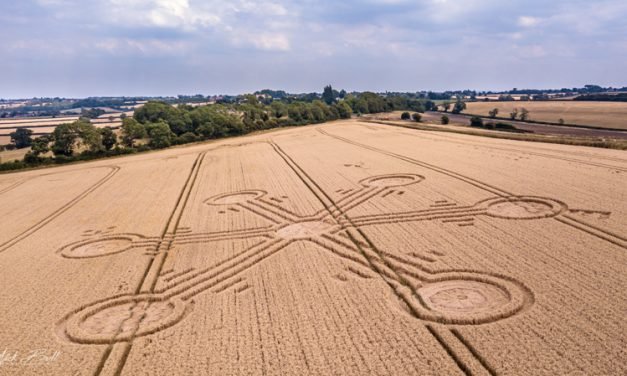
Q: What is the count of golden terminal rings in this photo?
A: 6